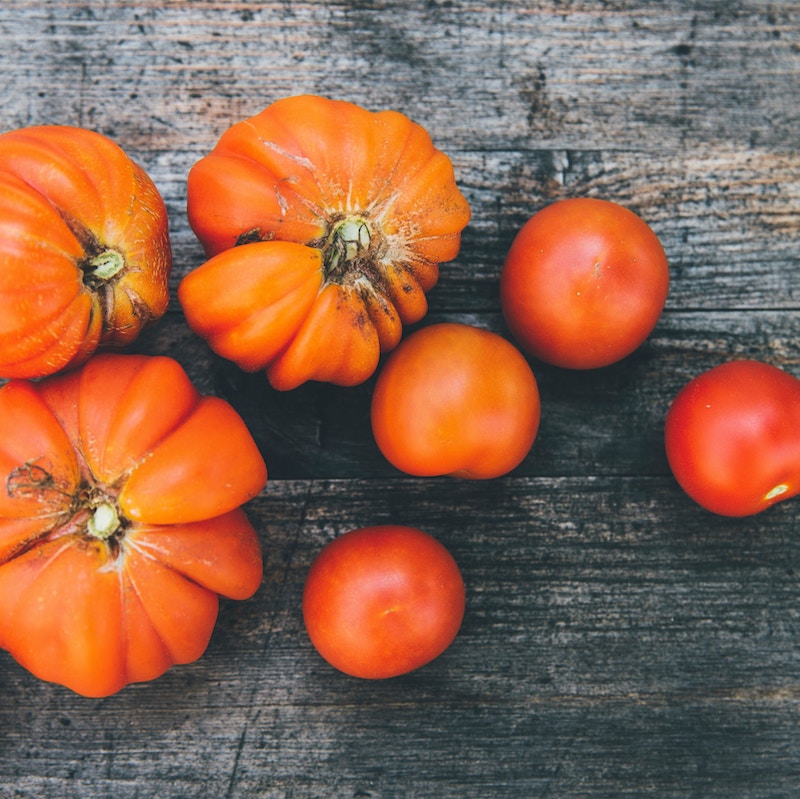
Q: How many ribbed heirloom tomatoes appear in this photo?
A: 3